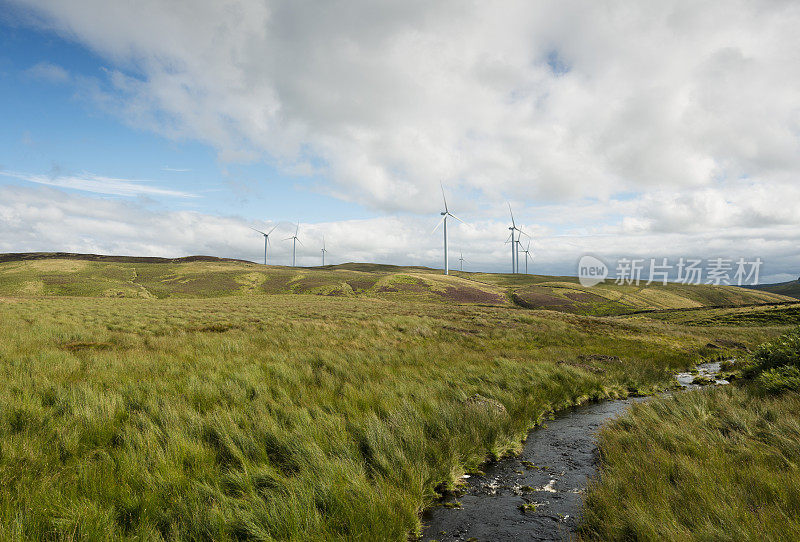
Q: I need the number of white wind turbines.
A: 8